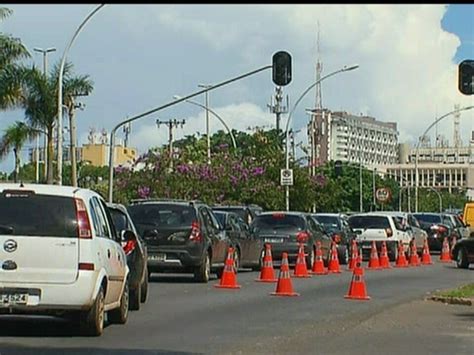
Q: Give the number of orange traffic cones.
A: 14